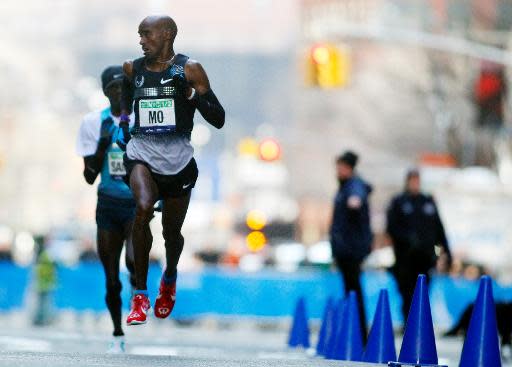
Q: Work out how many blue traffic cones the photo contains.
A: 7